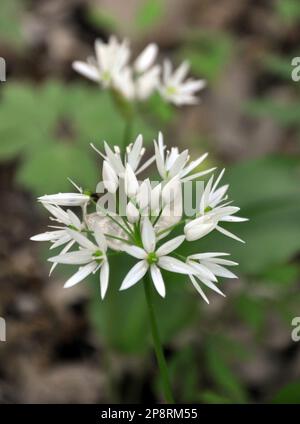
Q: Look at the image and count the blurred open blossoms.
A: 2